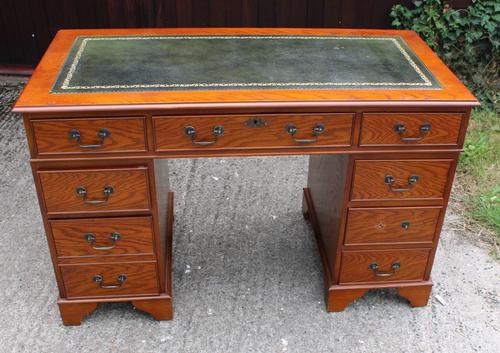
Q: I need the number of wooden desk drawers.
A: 9